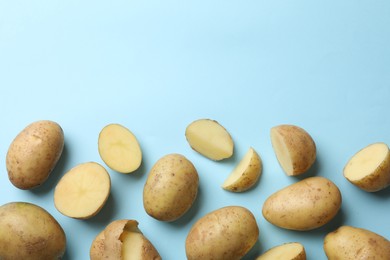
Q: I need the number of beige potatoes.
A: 14